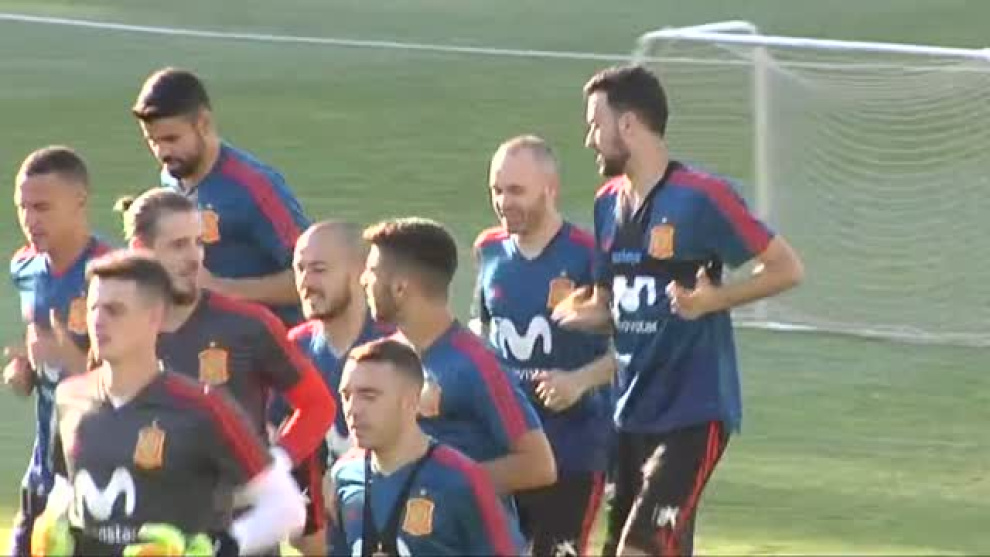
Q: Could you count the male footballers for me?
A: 9